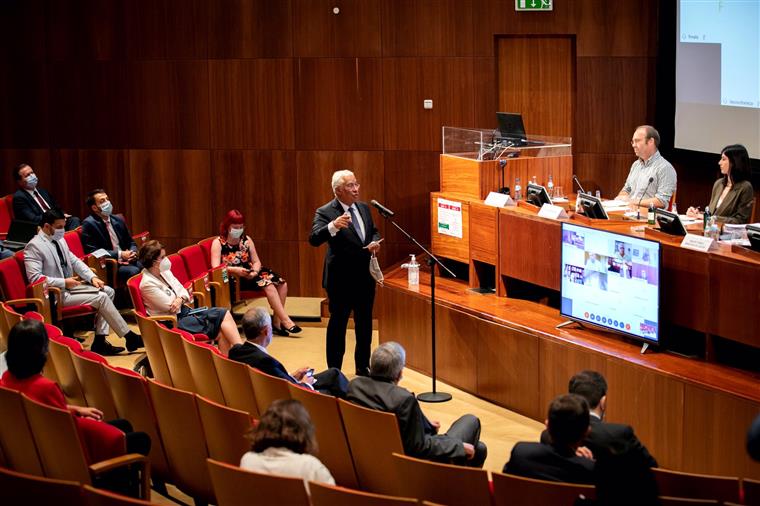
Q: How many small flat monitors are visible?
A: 4